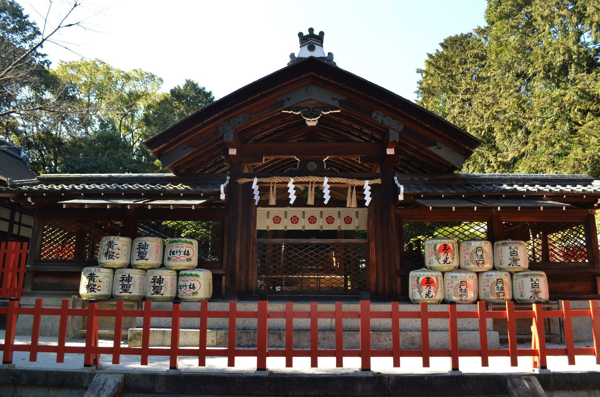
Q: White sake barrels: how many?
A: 14